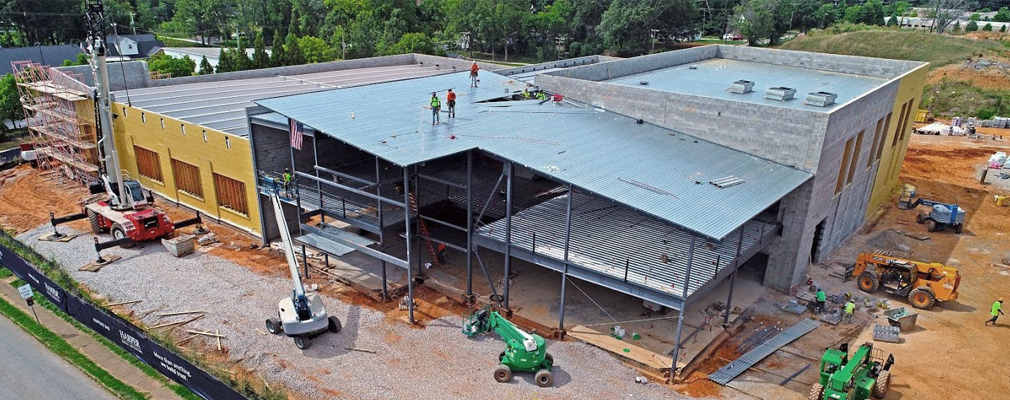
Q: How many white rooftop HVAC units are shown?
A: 3